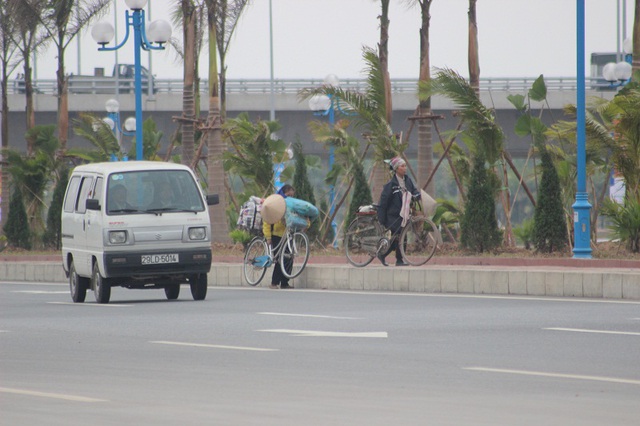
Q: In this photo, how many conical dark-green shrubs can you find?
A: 6